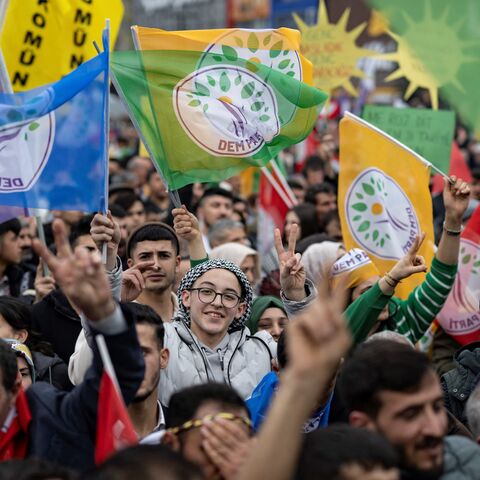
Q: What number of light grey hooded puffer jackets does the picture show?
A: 1